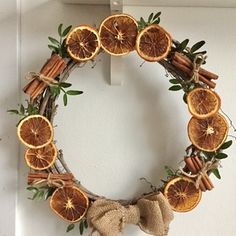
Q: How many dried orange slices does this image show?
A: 9